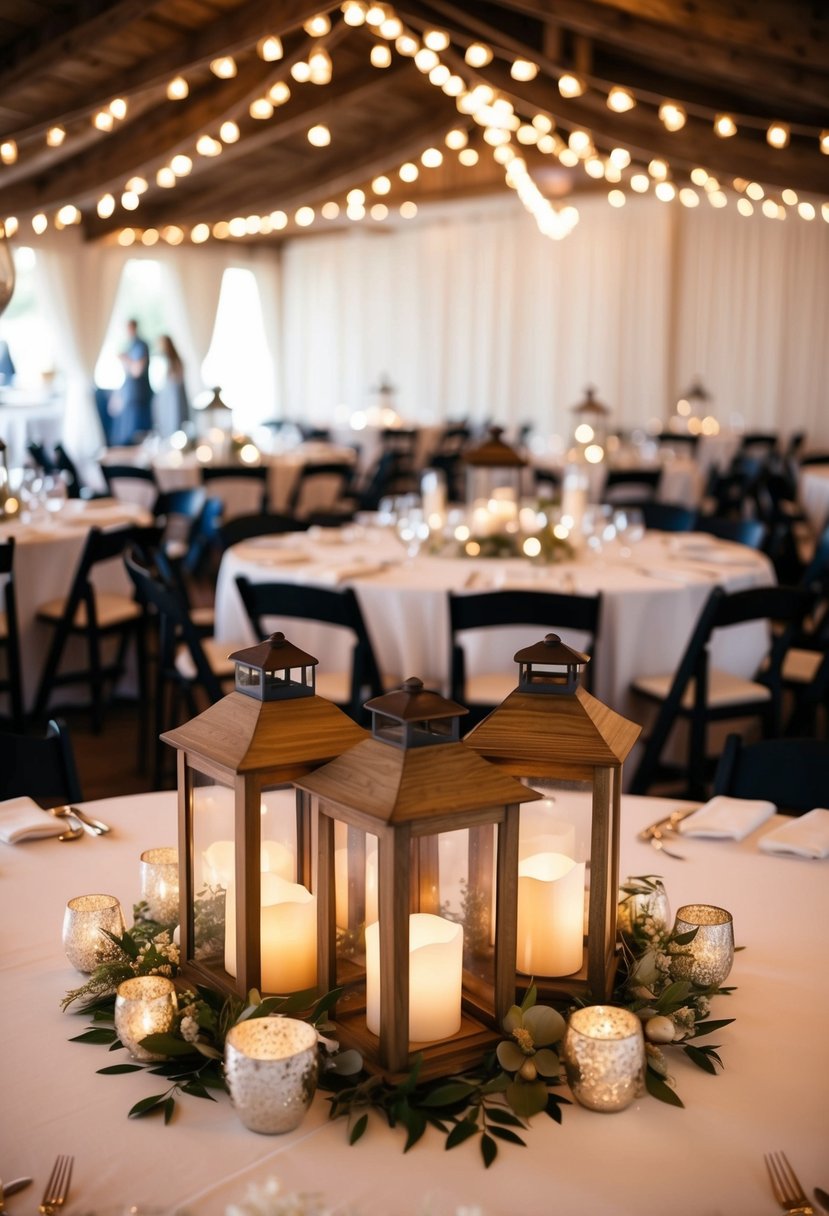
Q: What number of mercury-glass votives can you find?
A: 7